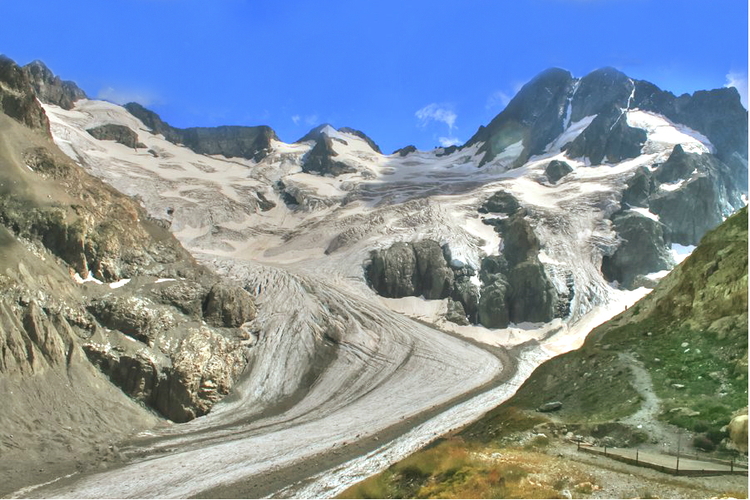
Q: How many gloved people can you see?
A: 0